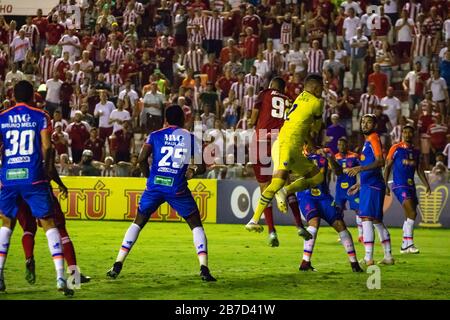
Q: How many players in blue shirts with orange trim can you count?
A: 6